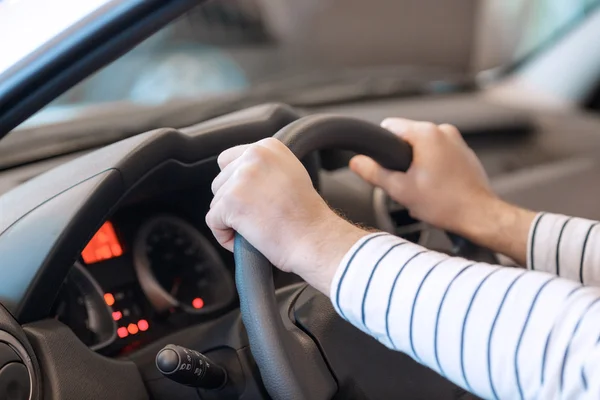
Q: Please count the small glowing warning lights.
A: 6